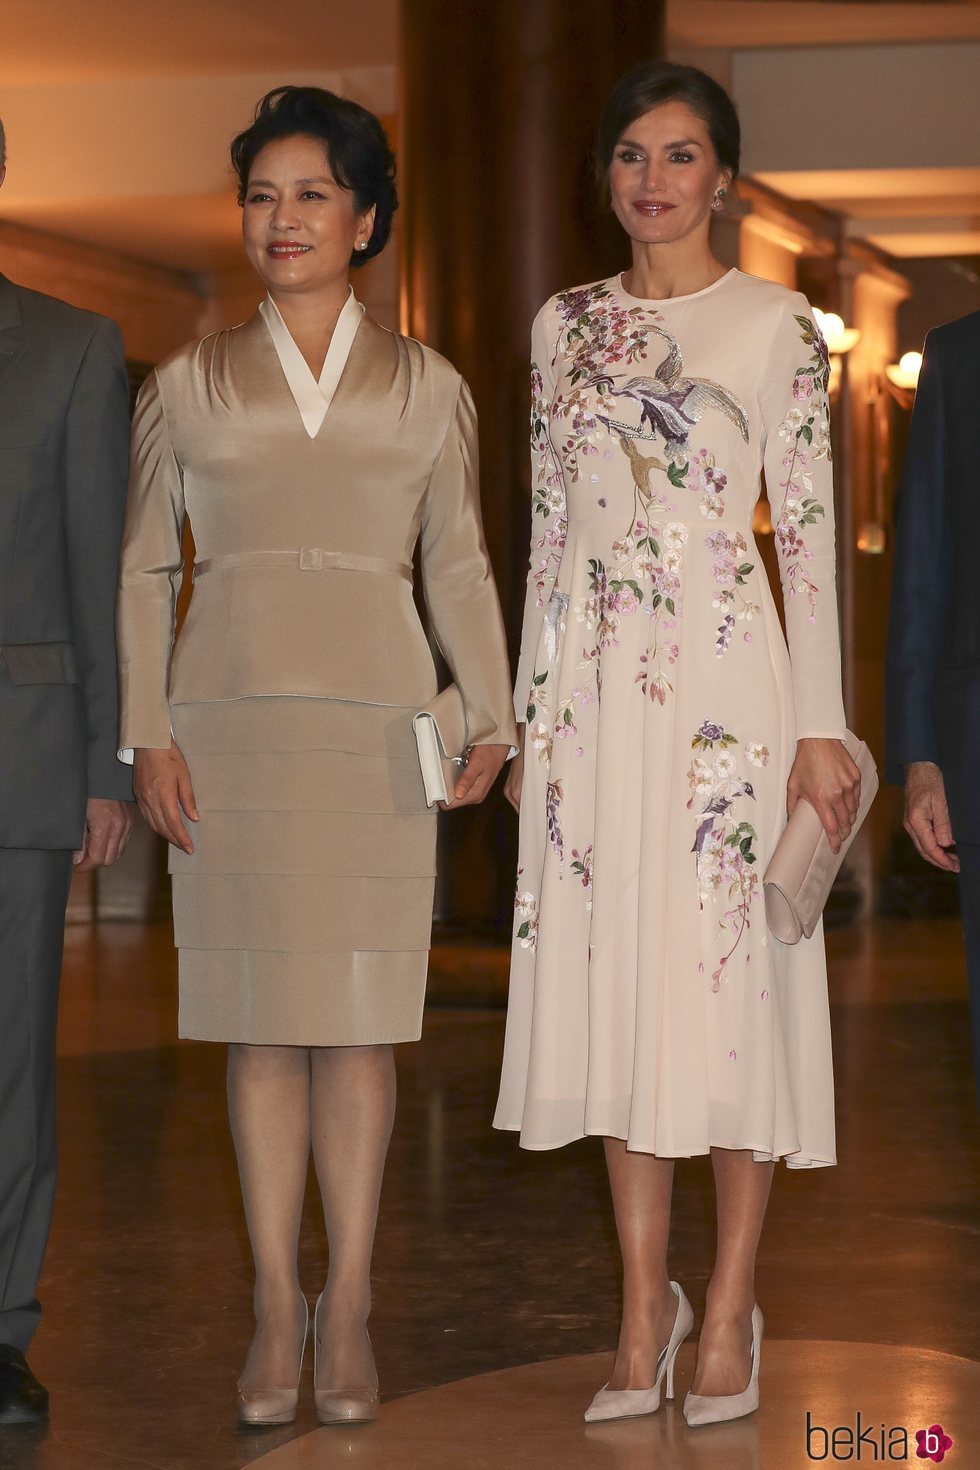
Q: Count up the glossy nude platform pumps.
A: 2